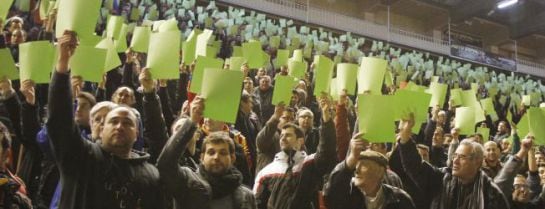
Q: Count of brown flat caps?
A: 1